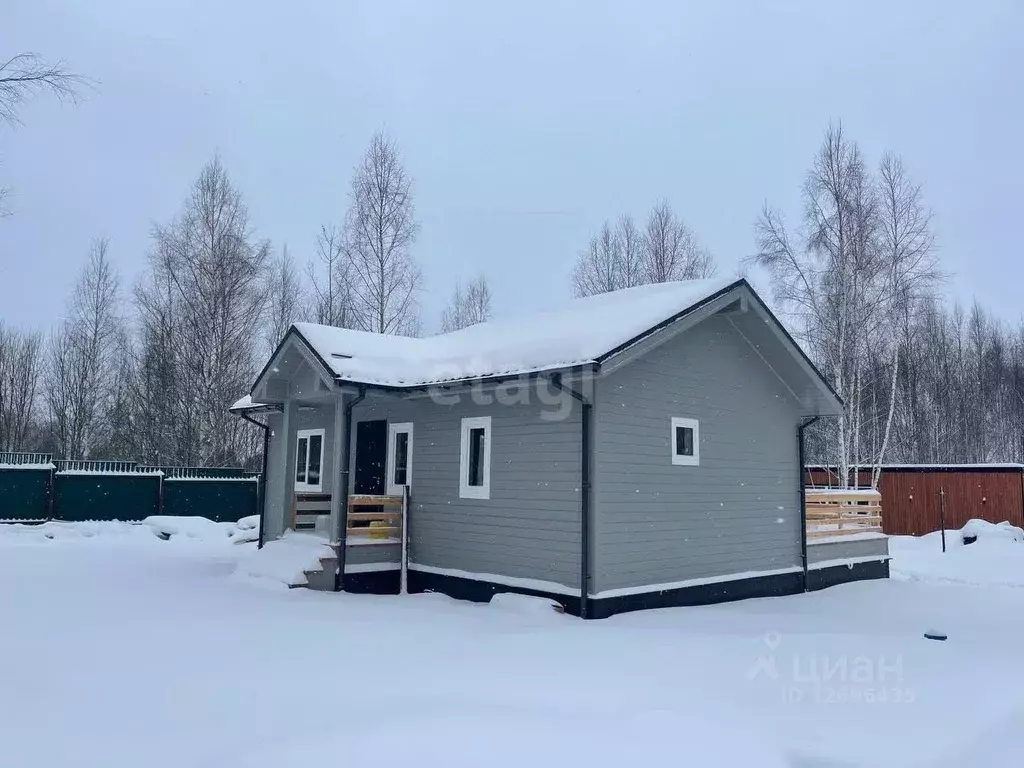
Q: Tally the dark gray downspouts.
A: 4